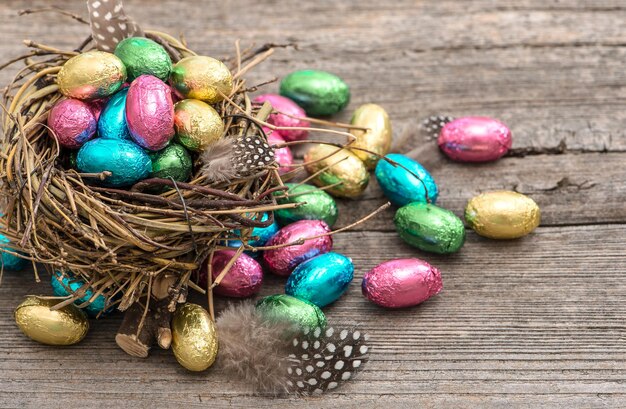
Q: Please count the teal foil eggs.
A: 7